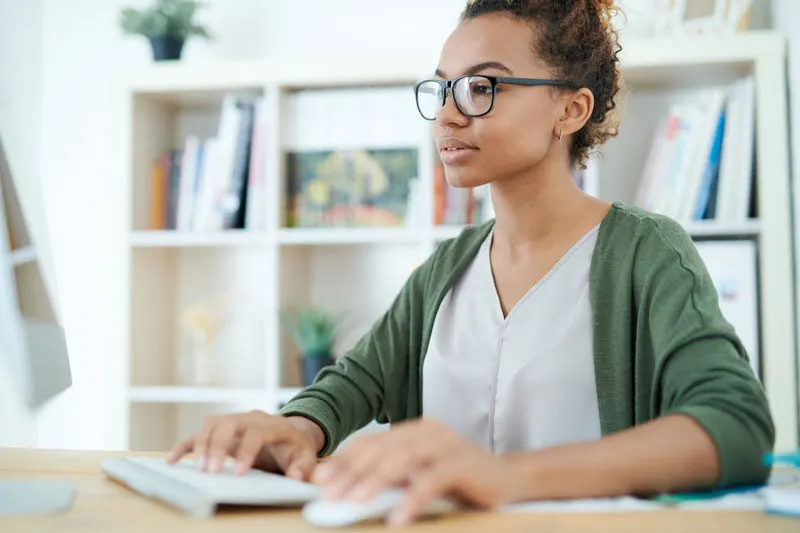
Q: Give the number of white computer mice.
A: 1